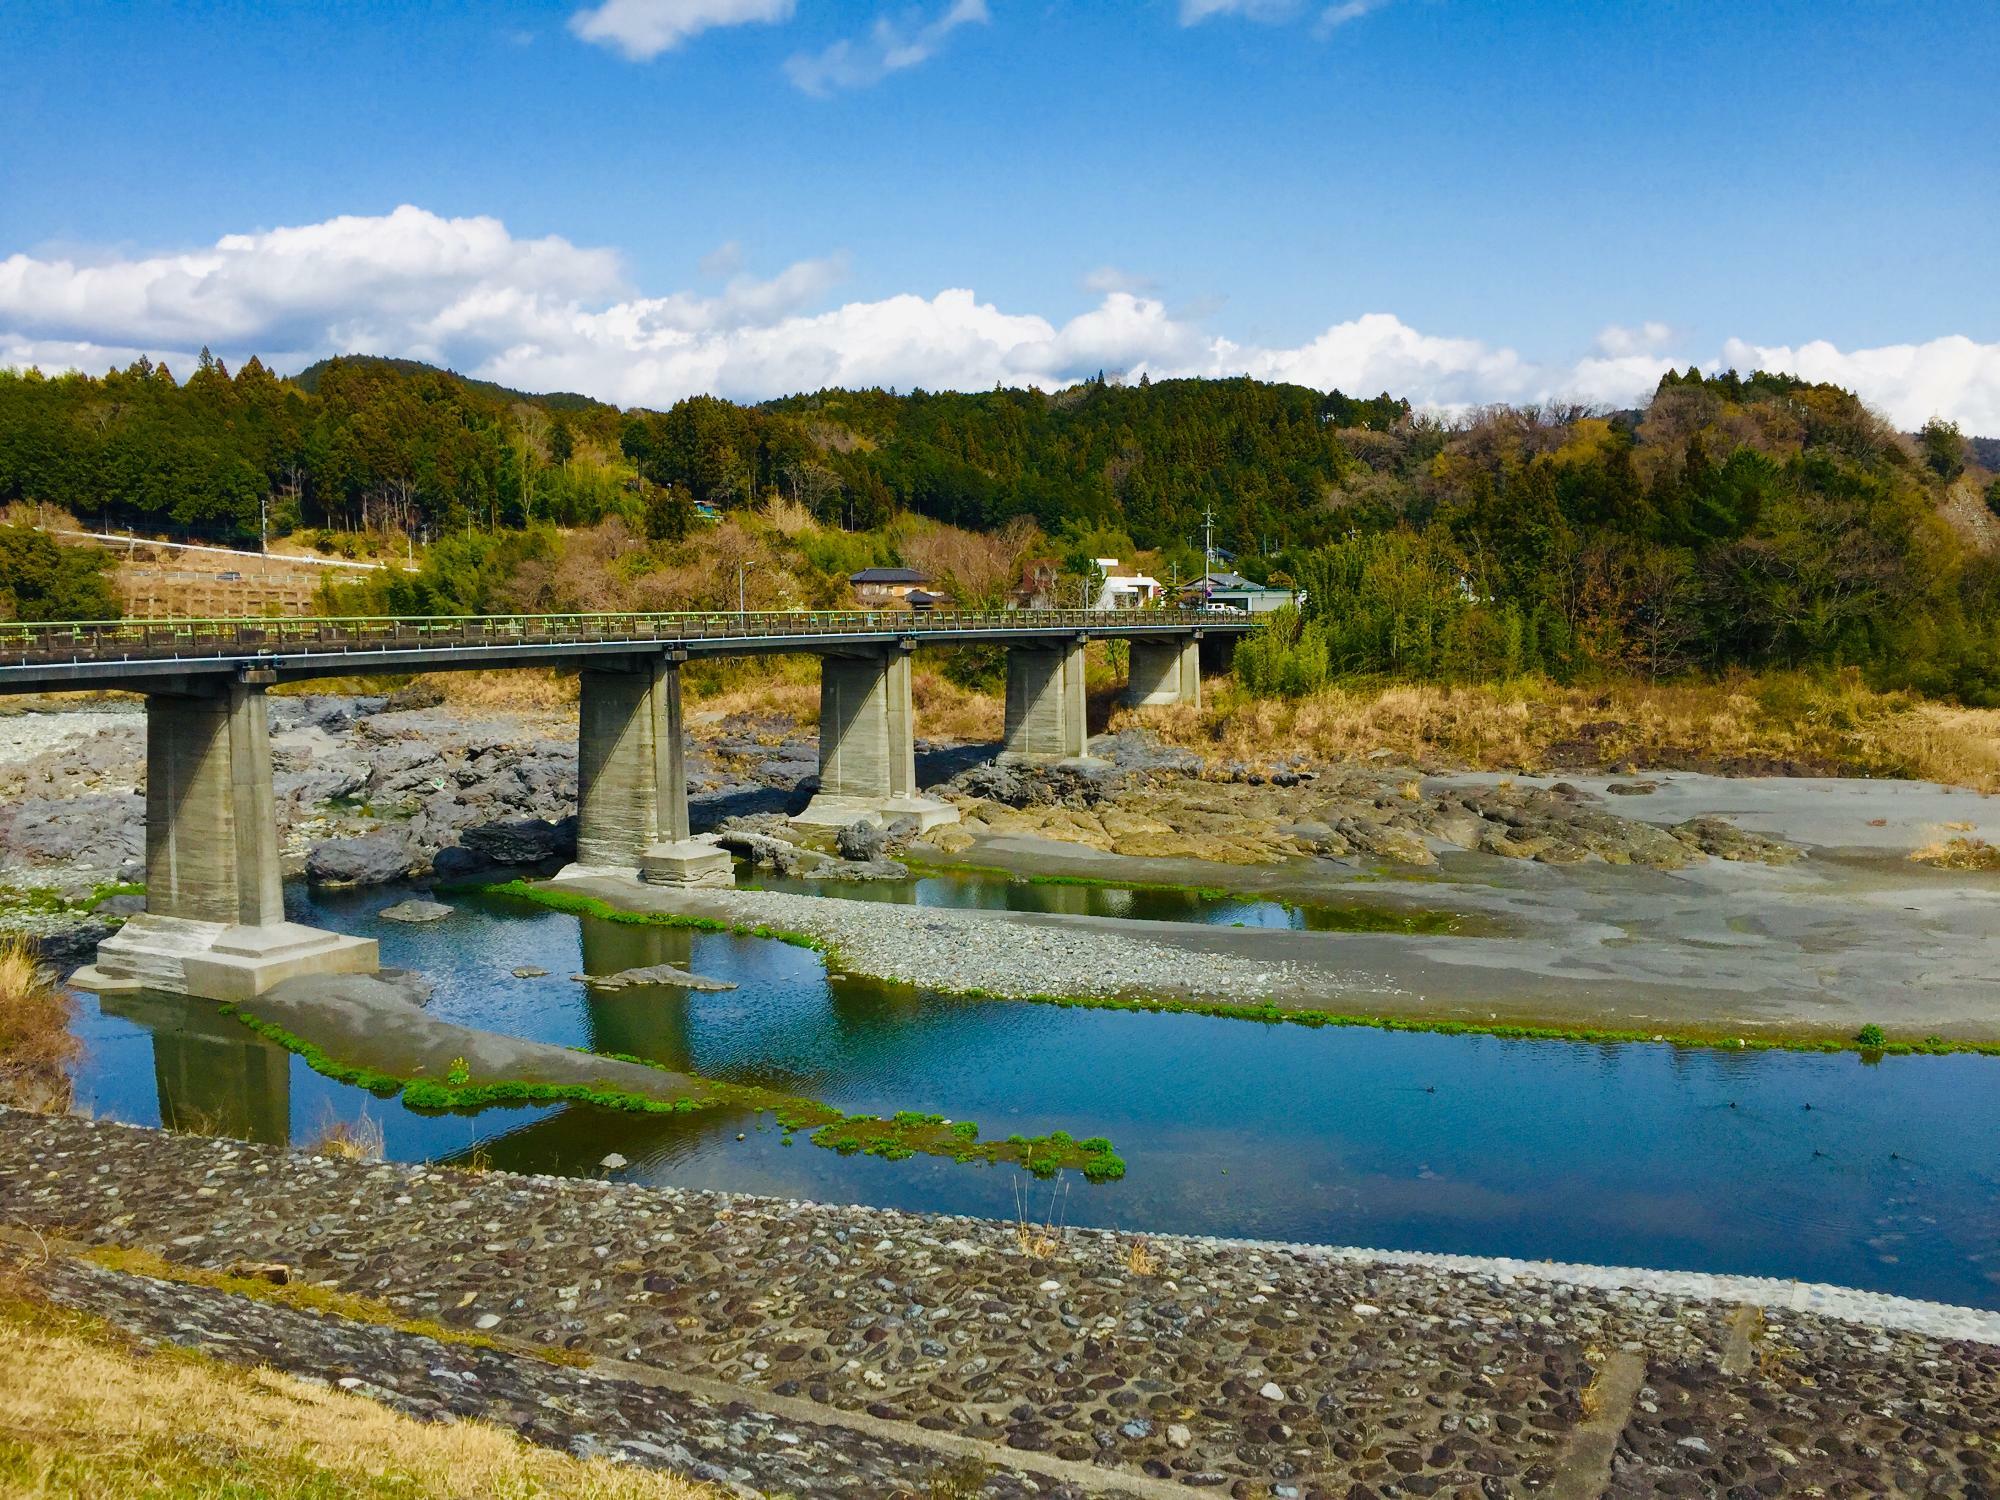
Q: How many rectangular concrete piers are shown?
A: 5